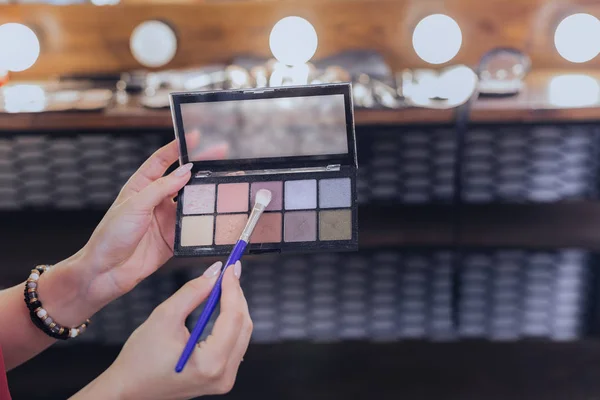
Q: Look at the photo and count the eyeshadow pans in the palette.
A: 10